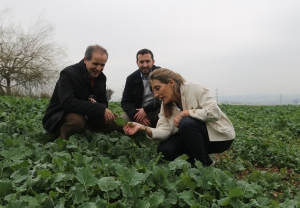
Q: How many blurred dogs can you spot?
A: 0